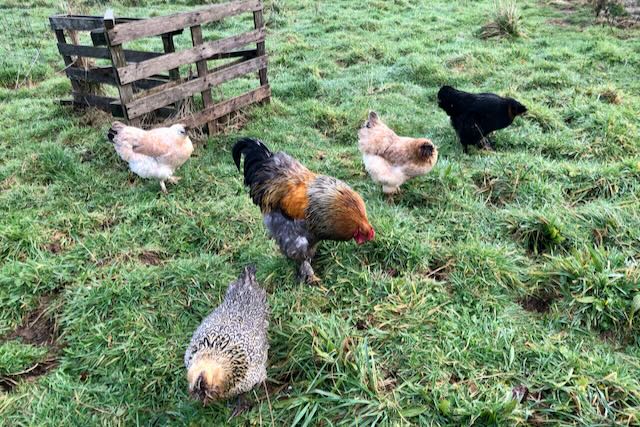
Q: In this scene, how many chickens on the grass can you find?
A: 5